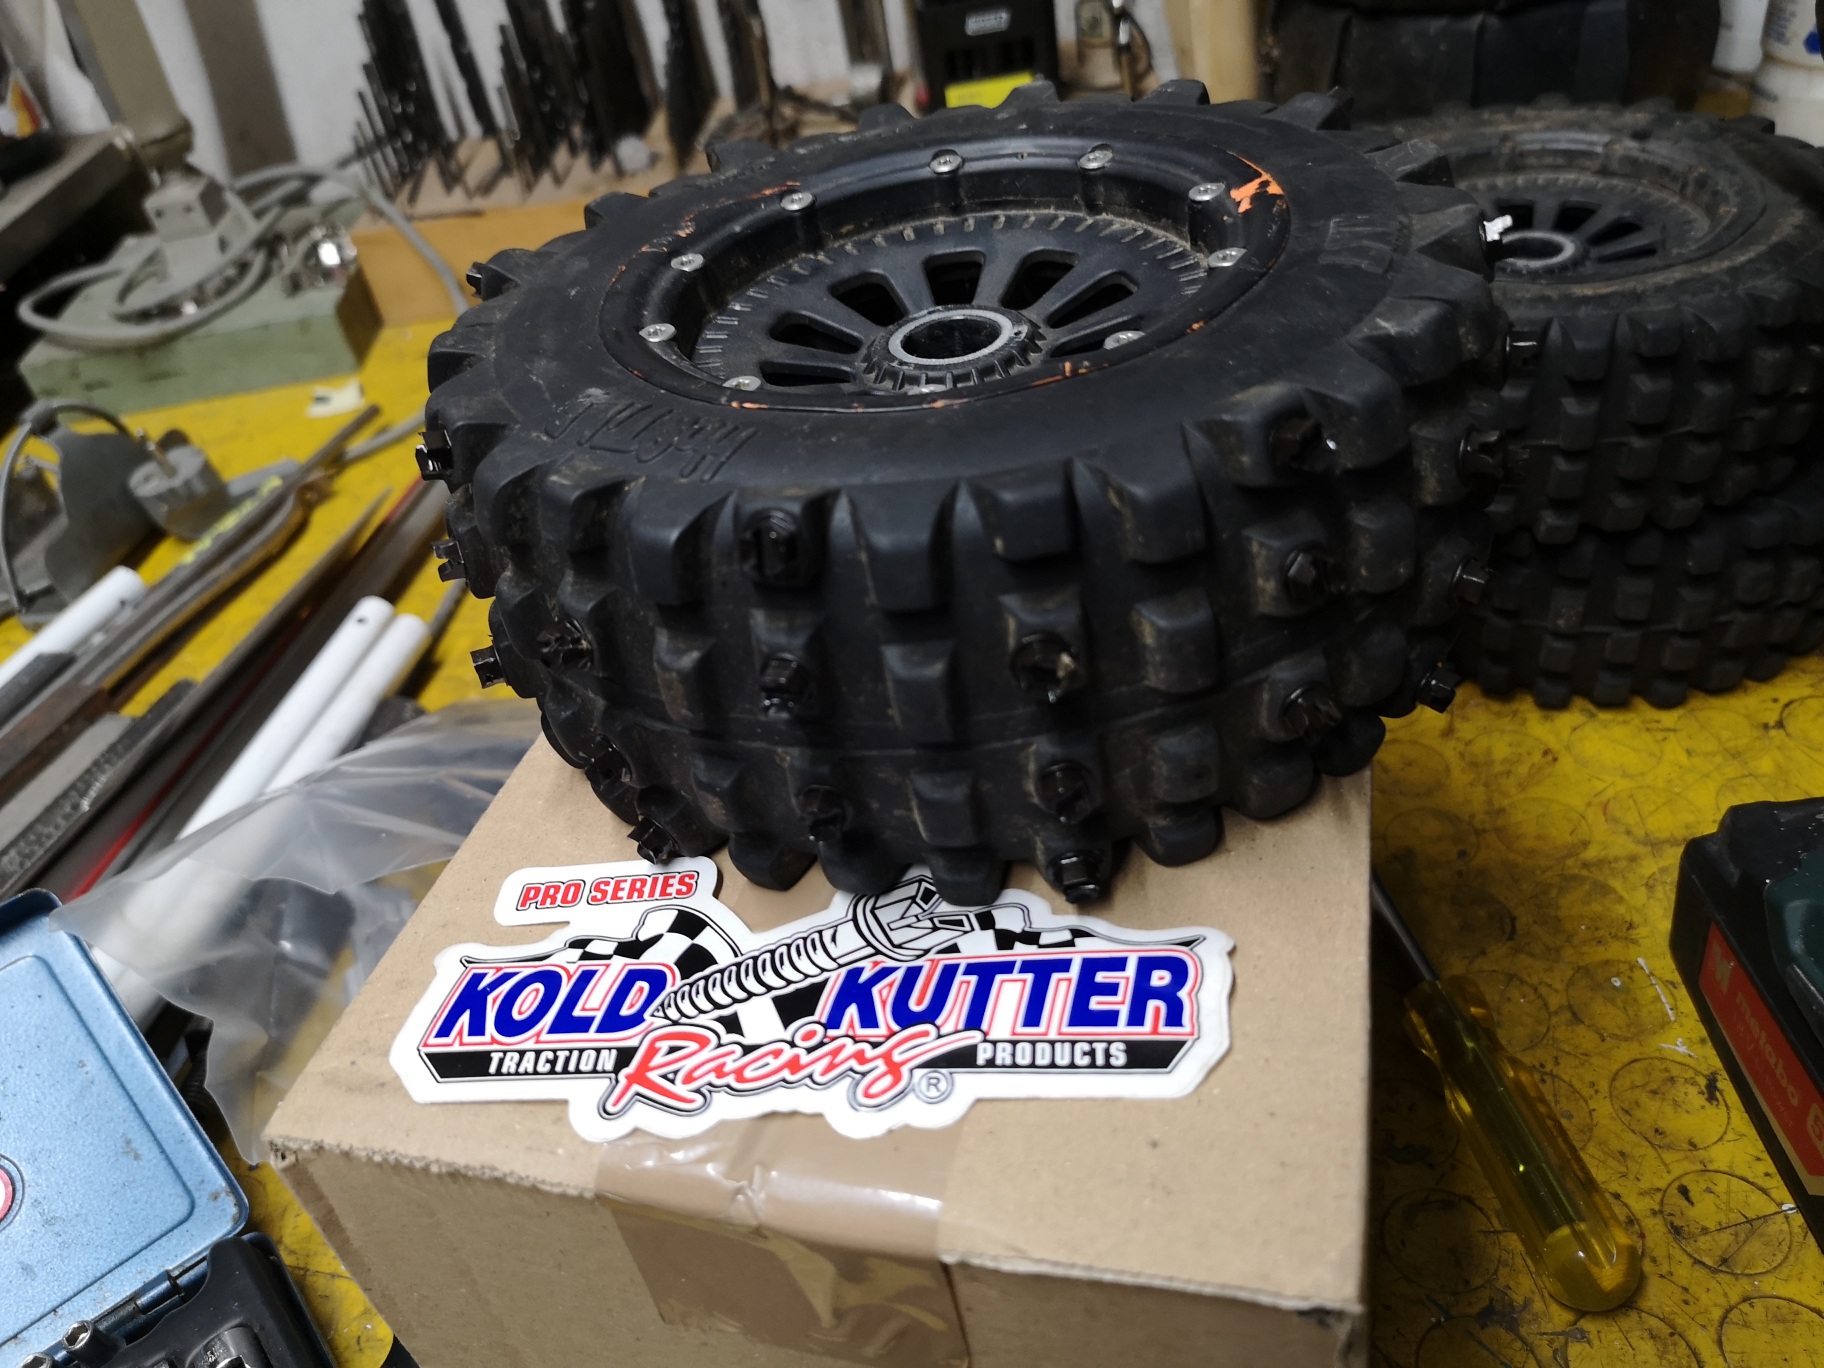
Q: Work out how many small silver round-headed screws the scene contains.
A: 10